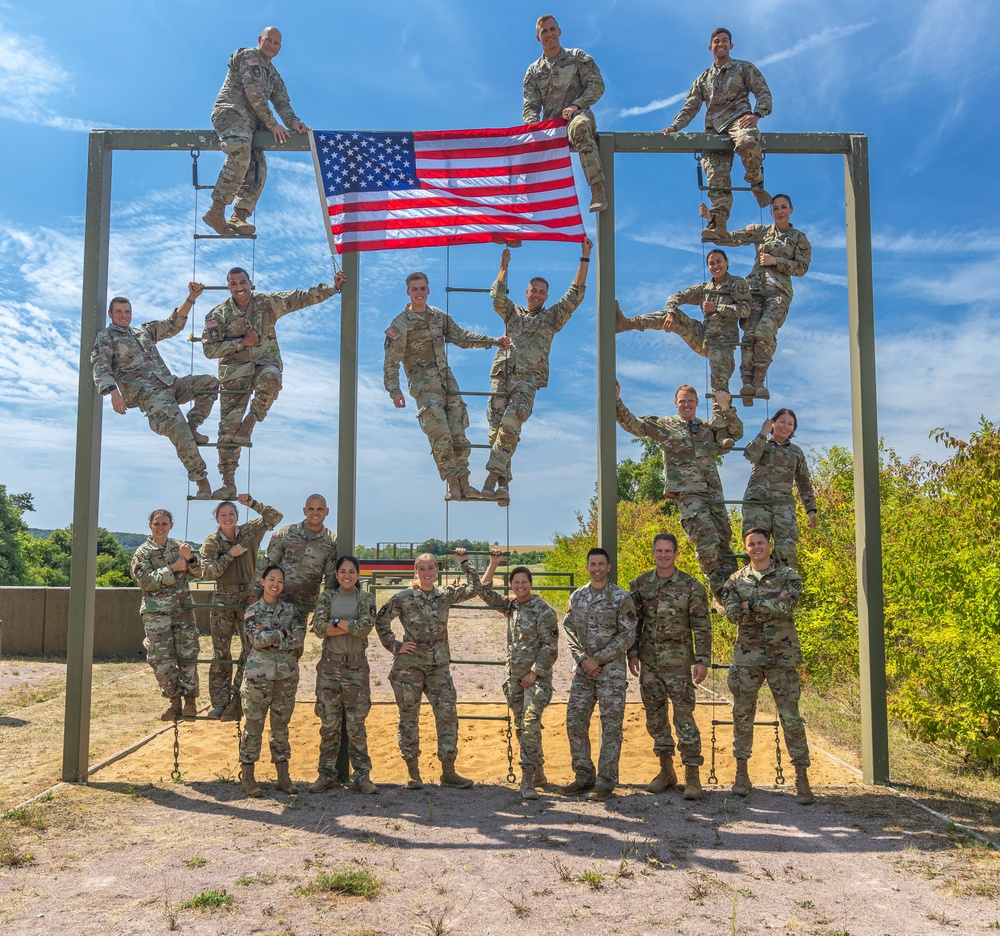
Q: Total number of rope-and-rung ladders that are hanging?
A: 3